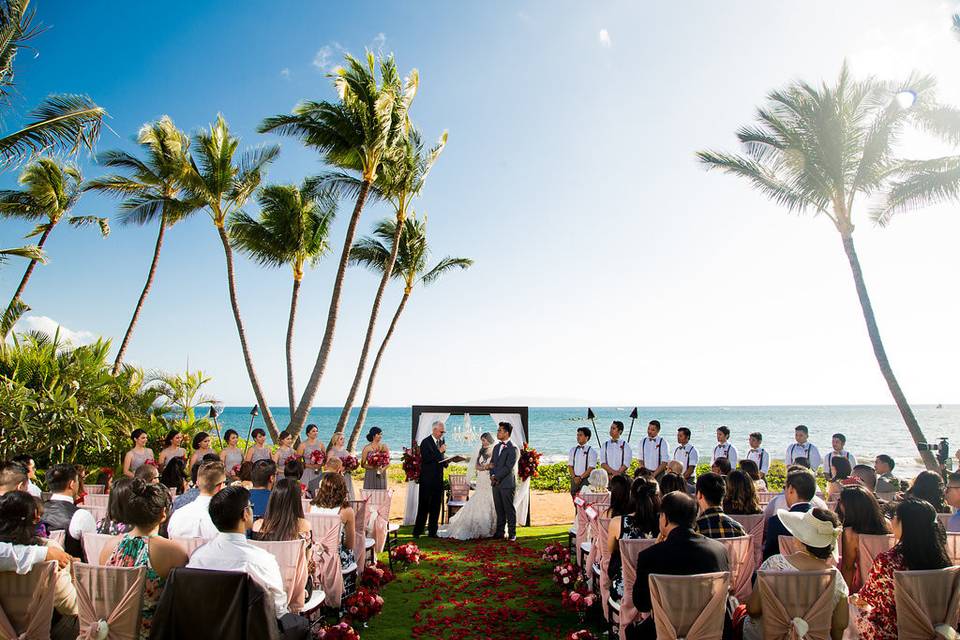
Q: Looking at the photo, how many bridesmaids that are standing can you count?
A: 9